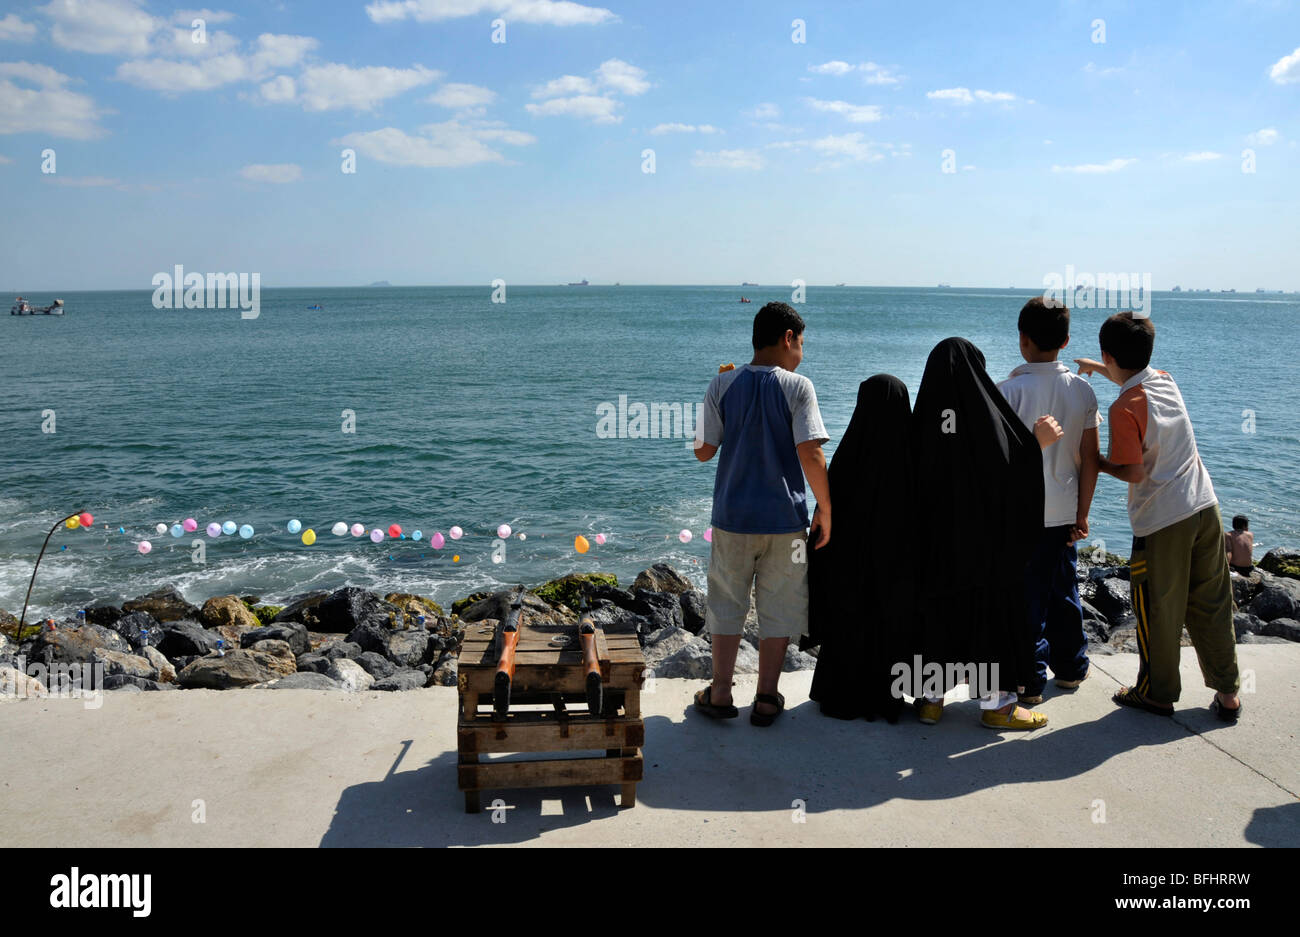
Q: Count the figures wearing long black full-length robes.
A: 2